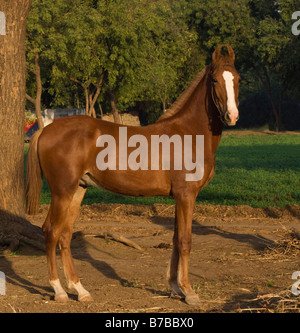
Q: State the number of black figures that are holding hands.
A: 0